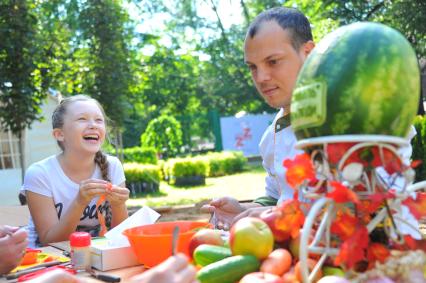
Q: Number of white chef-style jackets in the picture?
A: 1